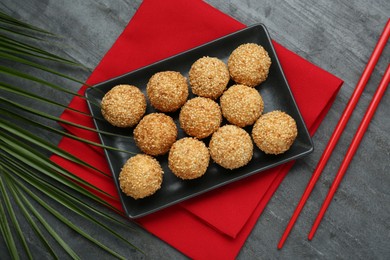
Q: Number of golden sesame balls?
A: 11